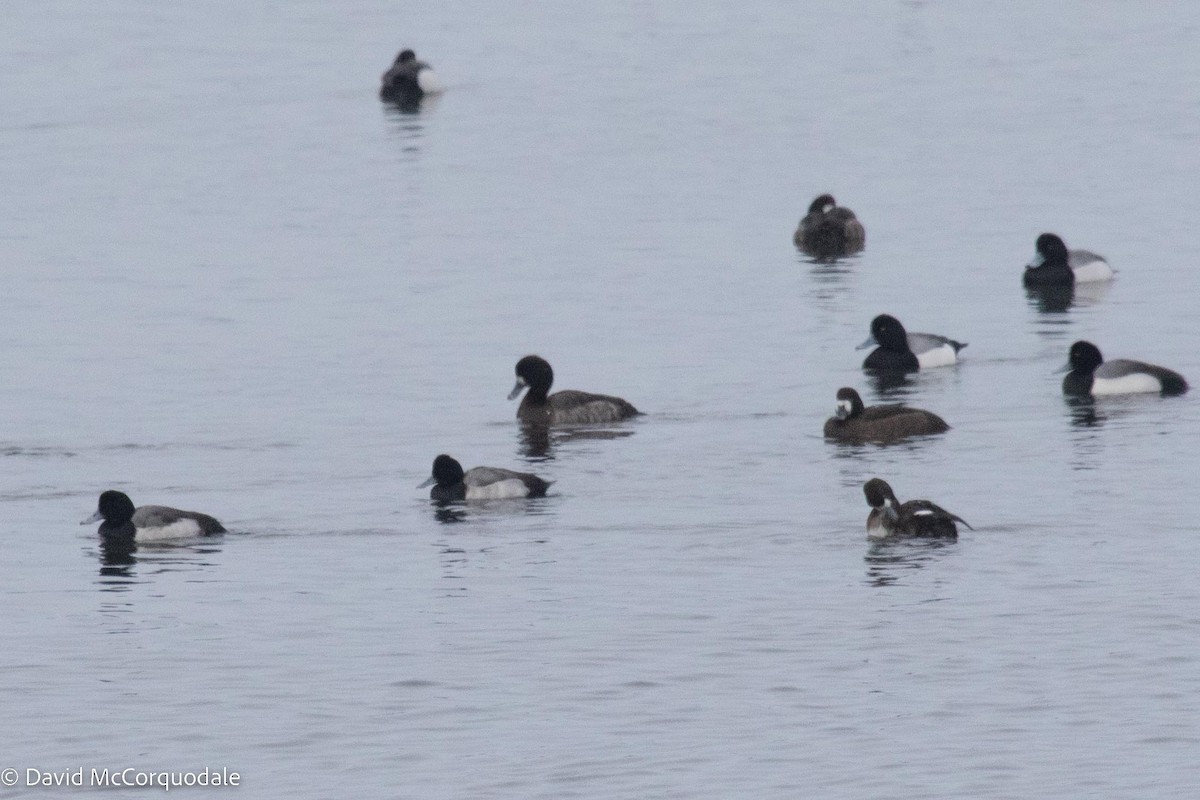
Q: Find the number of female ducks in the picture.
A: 4